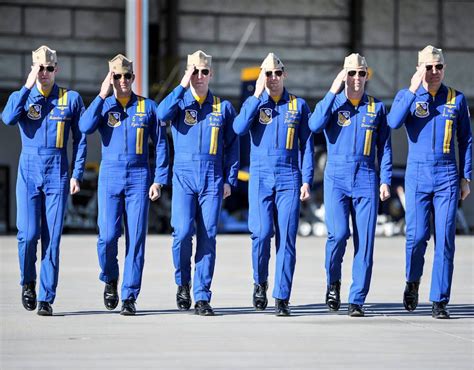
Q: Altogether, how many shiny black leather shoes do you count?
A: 12